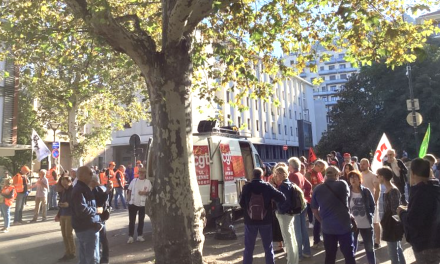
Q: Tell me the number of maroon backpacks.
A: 1